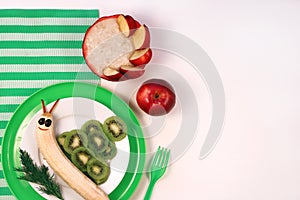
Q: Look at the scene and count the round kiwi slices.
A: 8